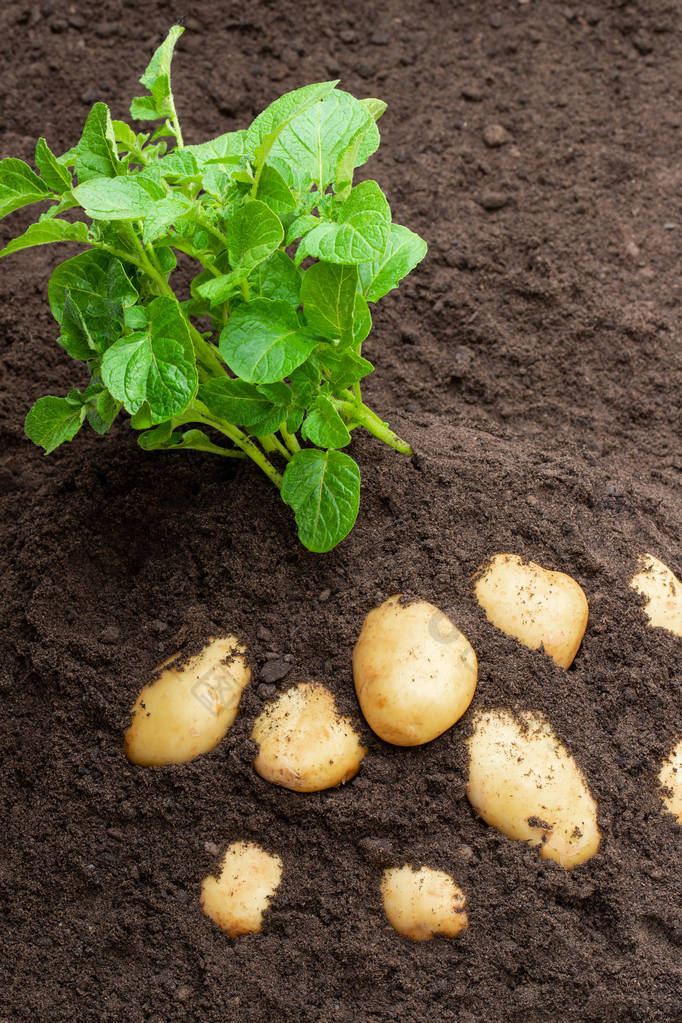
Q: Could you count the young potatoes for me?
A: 9